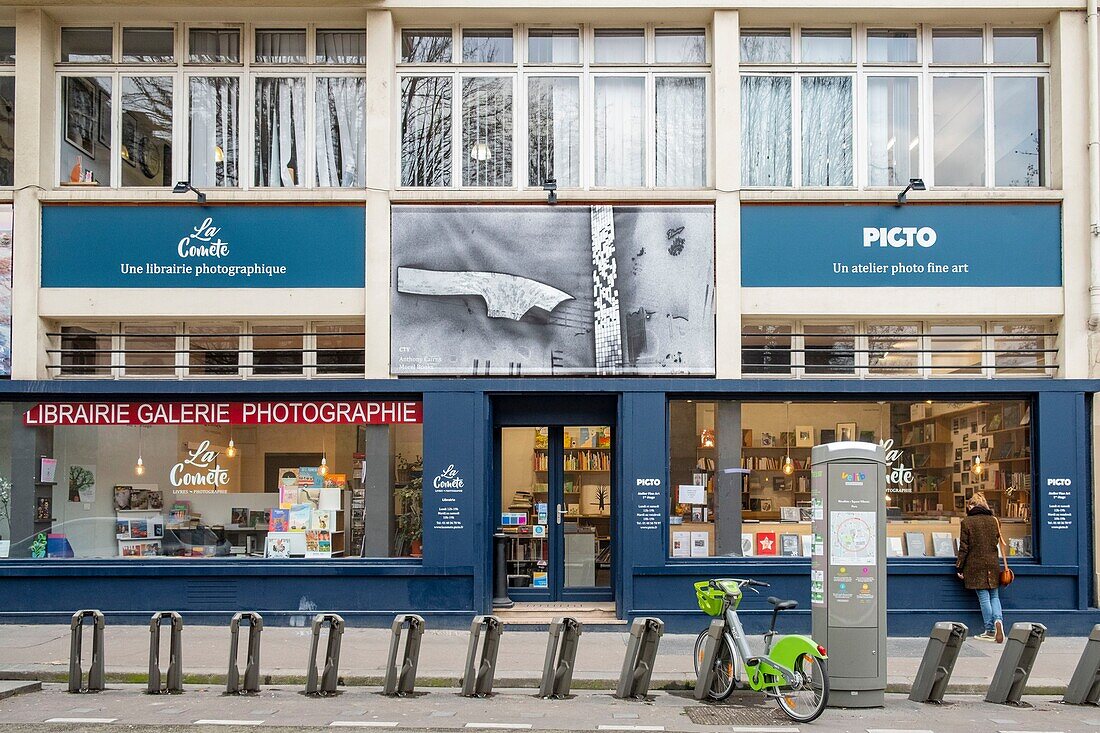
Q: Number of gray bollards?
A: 12